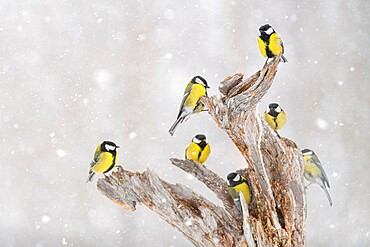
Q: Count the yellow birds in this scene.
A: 7